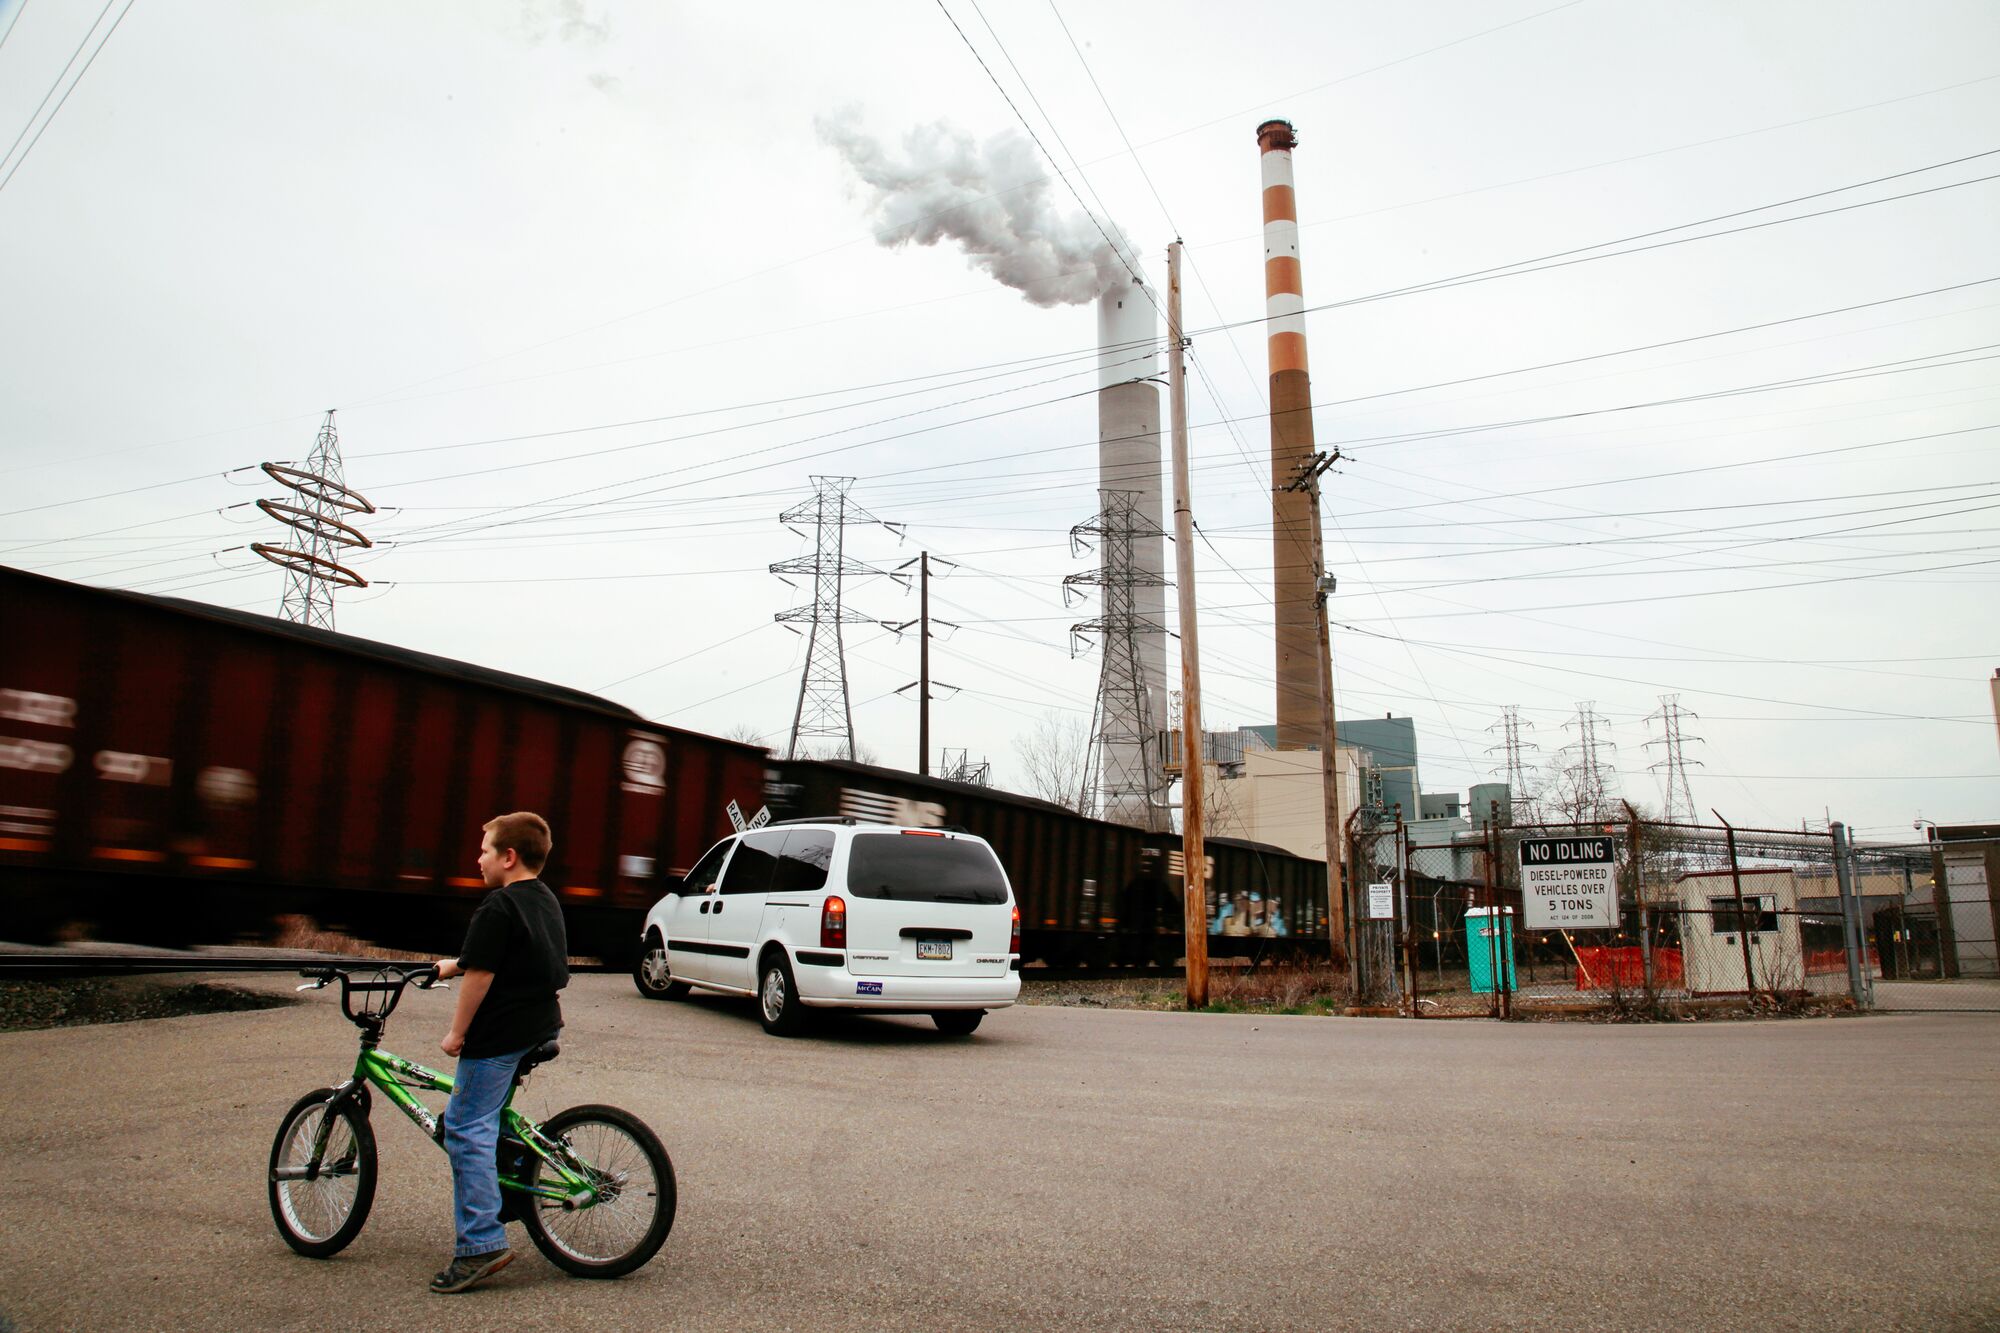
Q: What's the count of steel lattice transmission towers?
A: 6